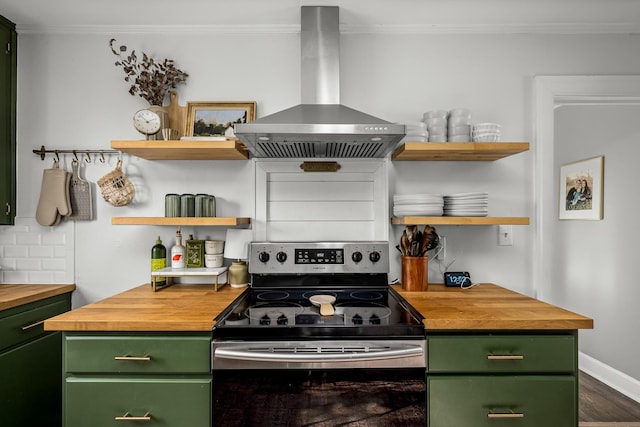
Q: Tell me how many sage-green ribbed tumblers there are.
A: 4